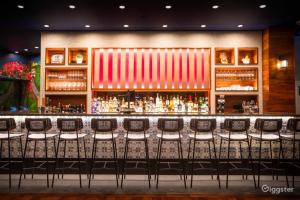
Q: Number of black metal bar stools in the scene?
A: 10